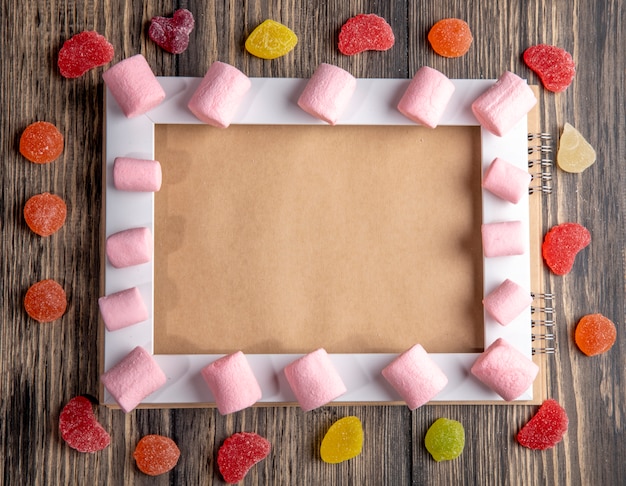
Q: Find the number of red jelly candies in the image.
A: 7